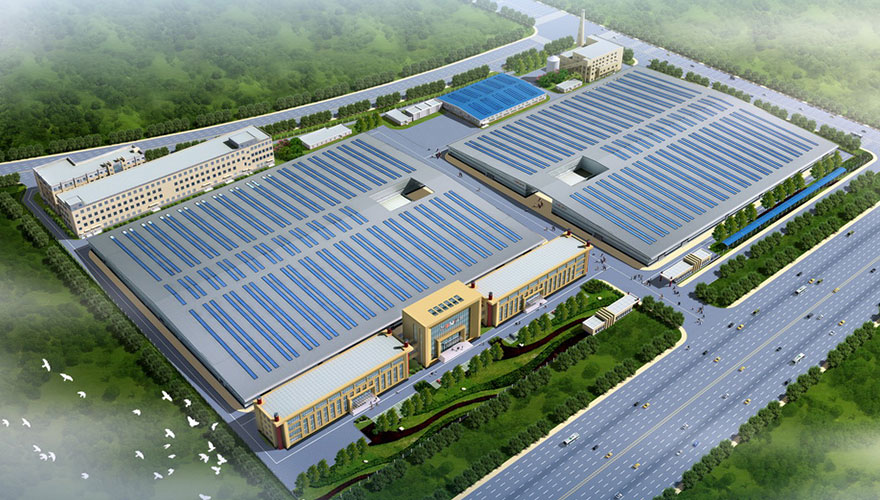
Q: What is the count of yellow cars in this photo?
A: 10